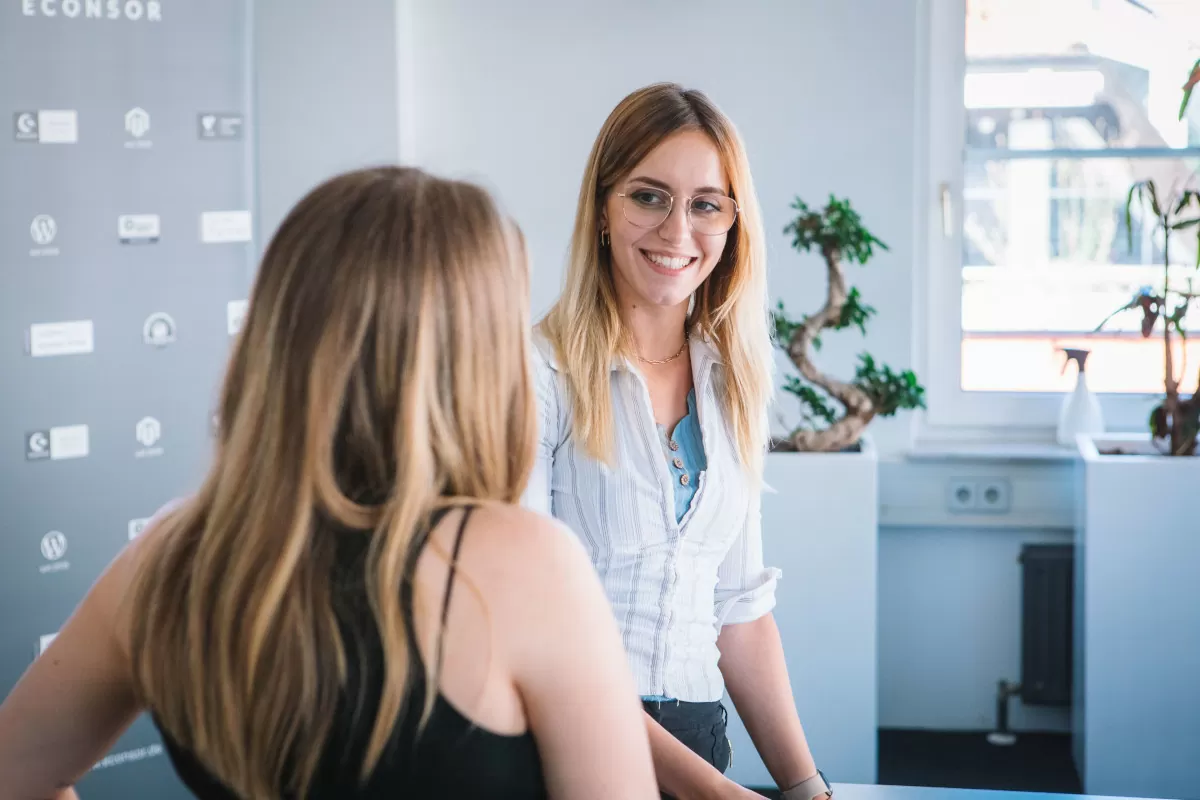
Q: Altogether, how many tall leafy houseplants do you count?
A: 2